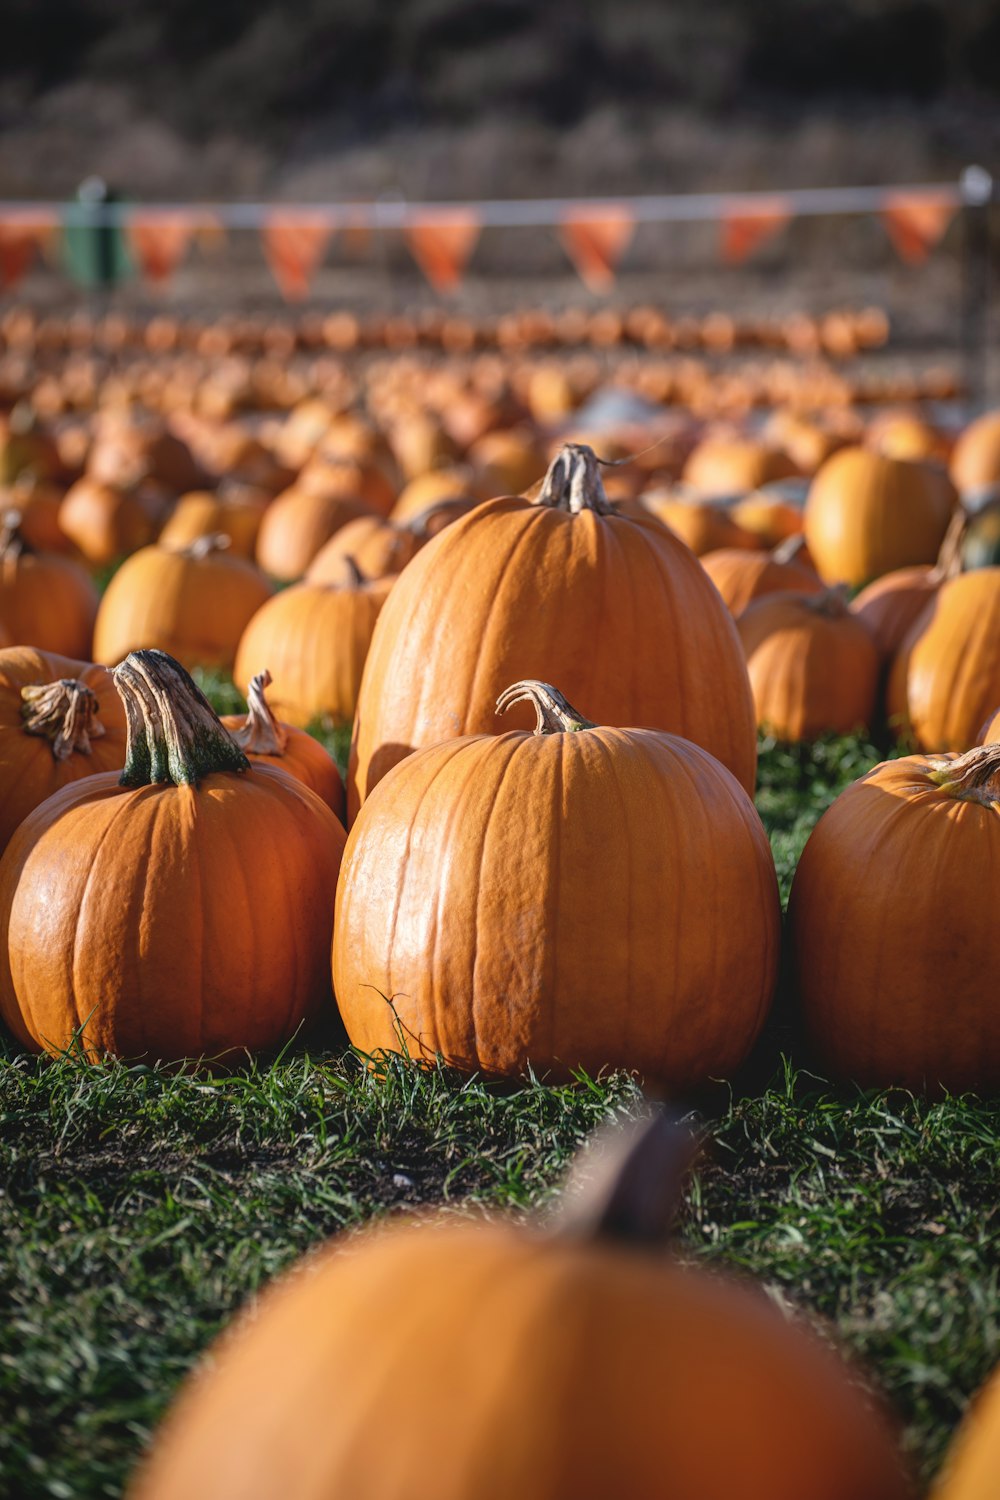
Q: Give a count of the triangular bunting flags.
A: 7